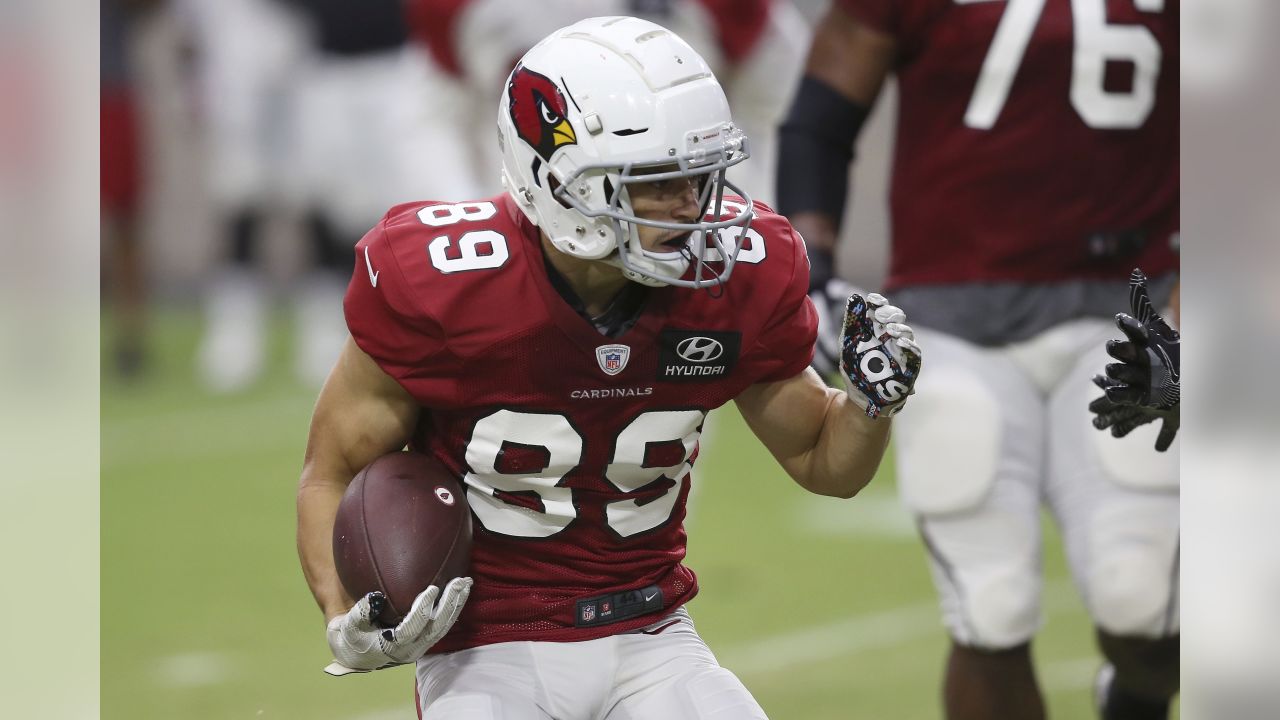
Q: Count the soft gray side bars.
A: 2